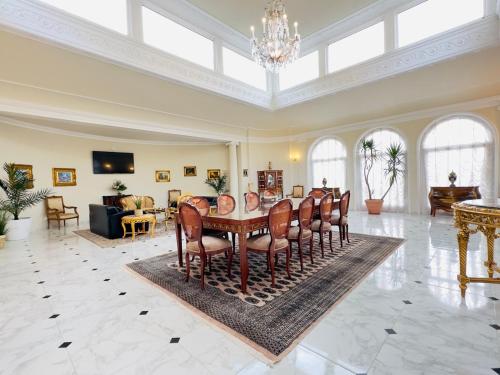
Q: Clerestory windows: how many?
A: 6